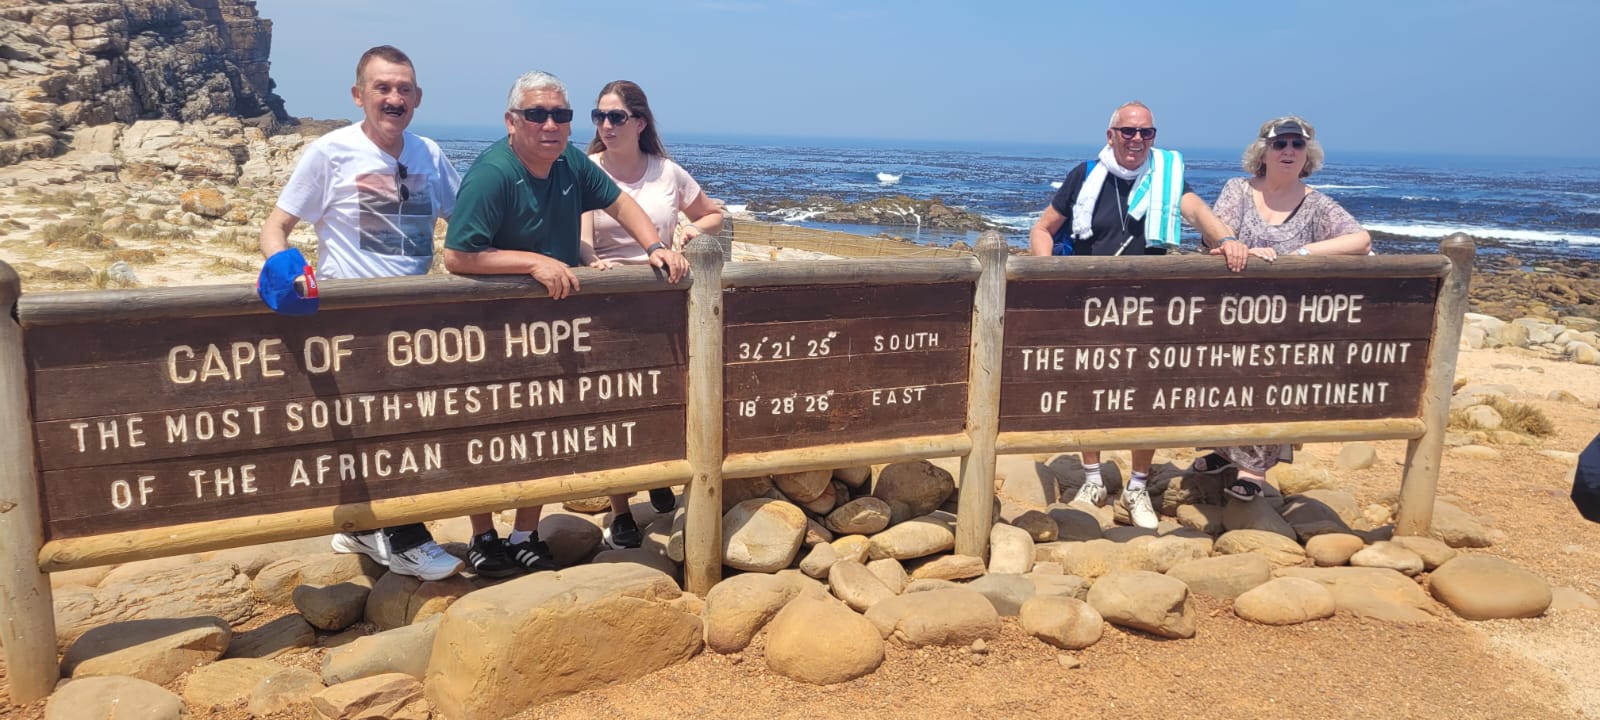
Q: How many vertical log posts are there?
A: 4